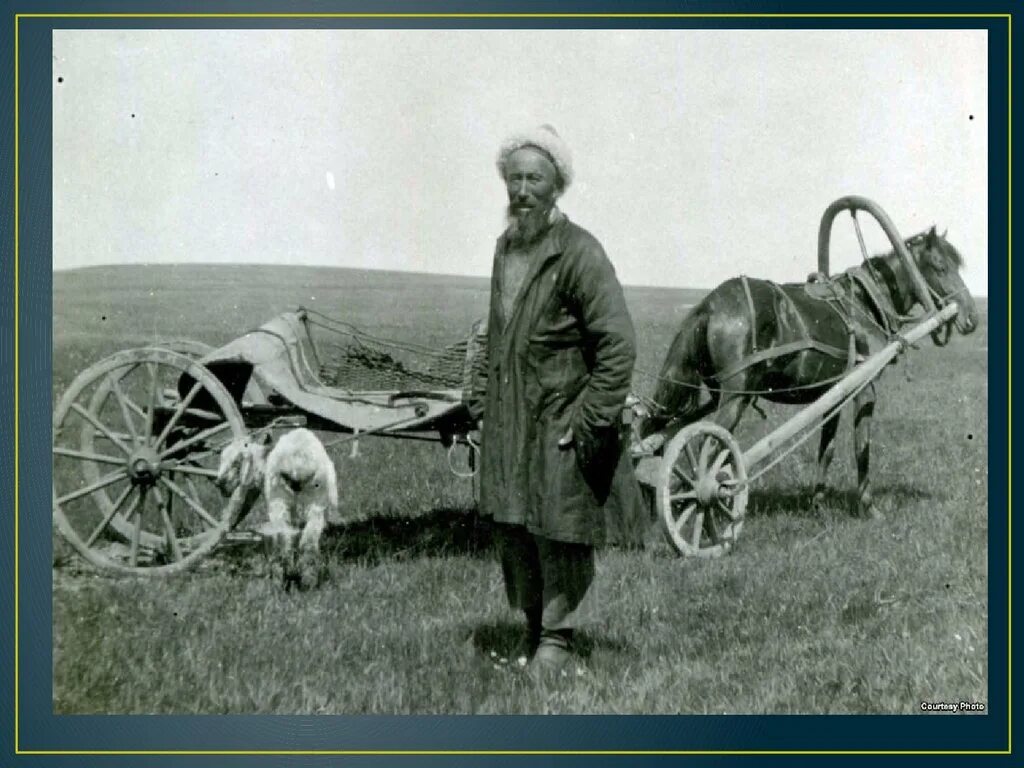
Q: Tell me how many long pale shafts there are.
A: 1